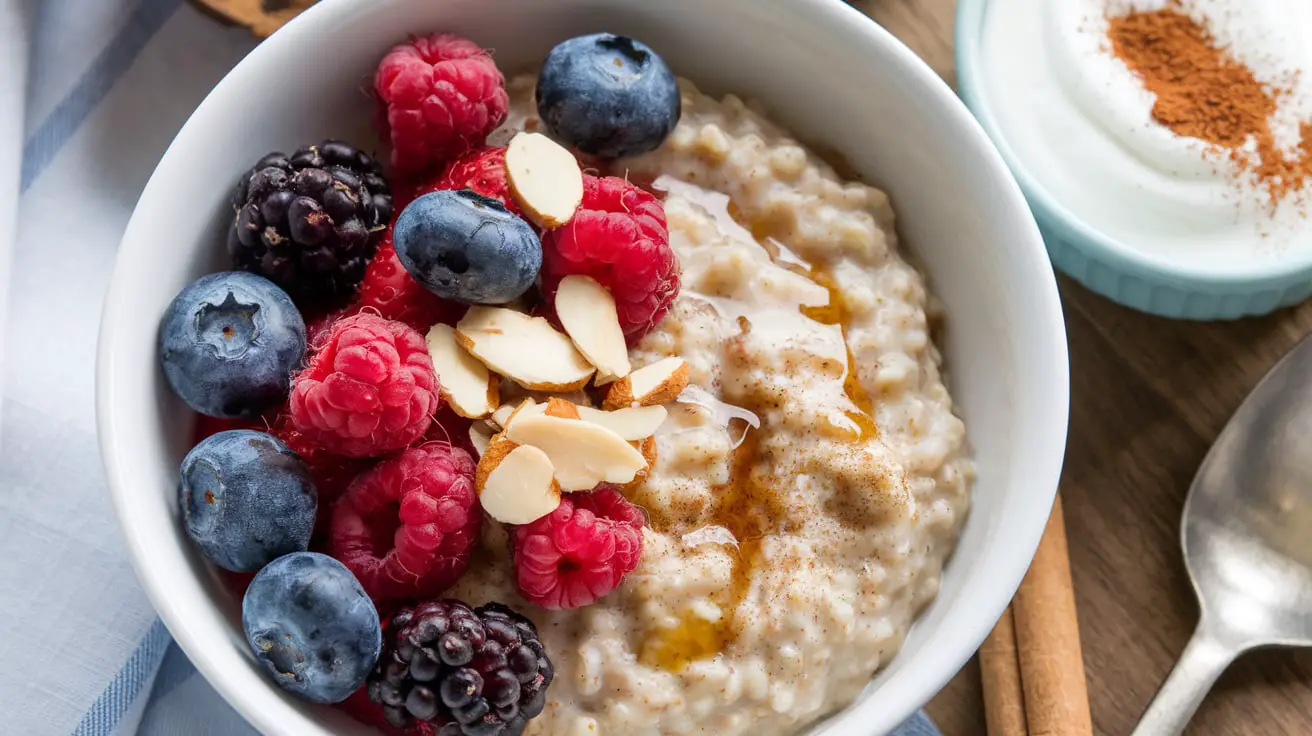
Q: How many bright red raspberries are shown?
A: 5